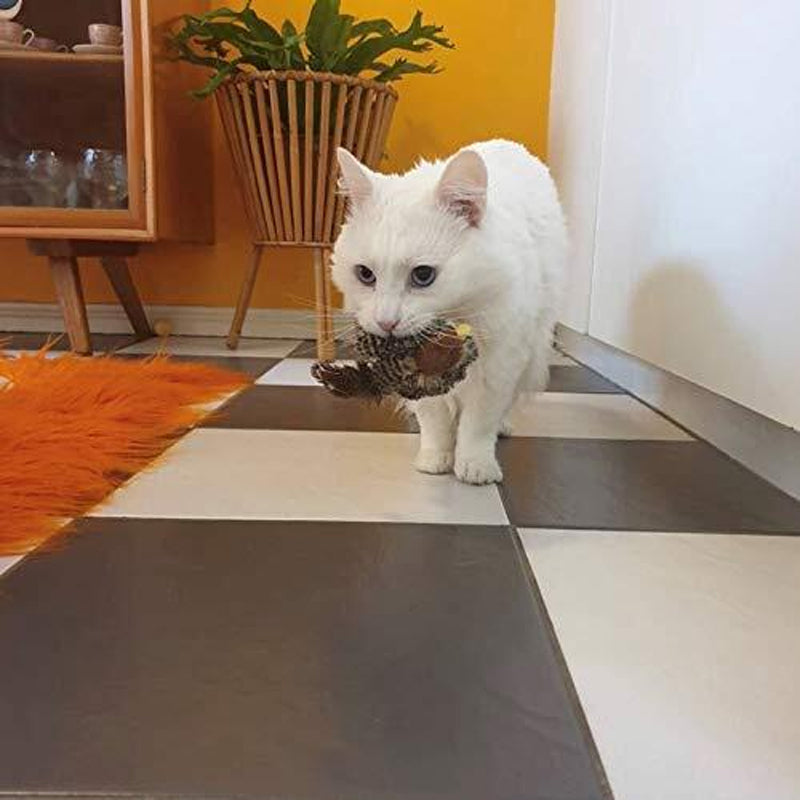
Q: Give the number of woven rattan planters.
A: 1